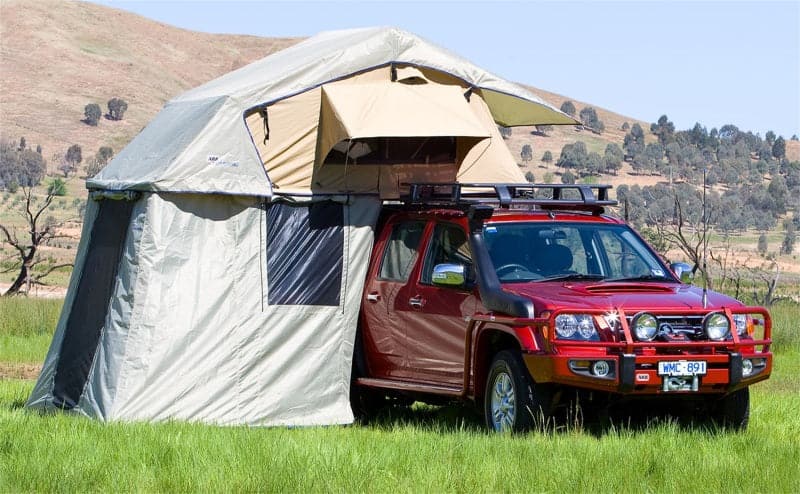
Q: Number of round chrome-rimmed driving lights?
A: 2